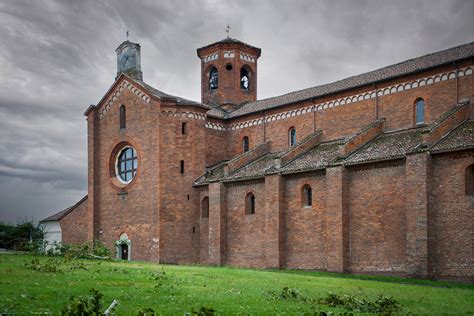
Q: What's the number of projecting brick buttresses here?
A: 4